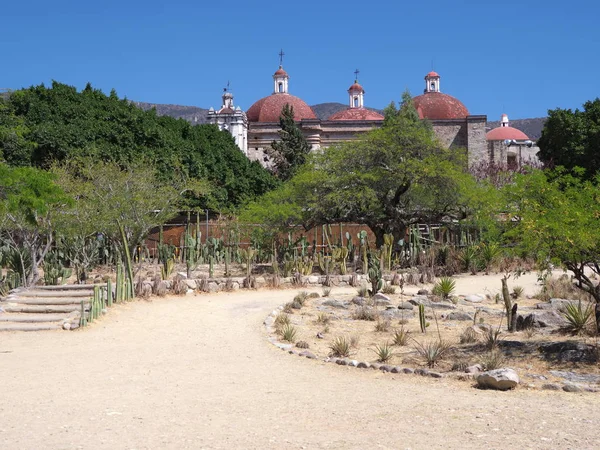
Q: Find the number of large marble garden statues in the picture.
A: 0